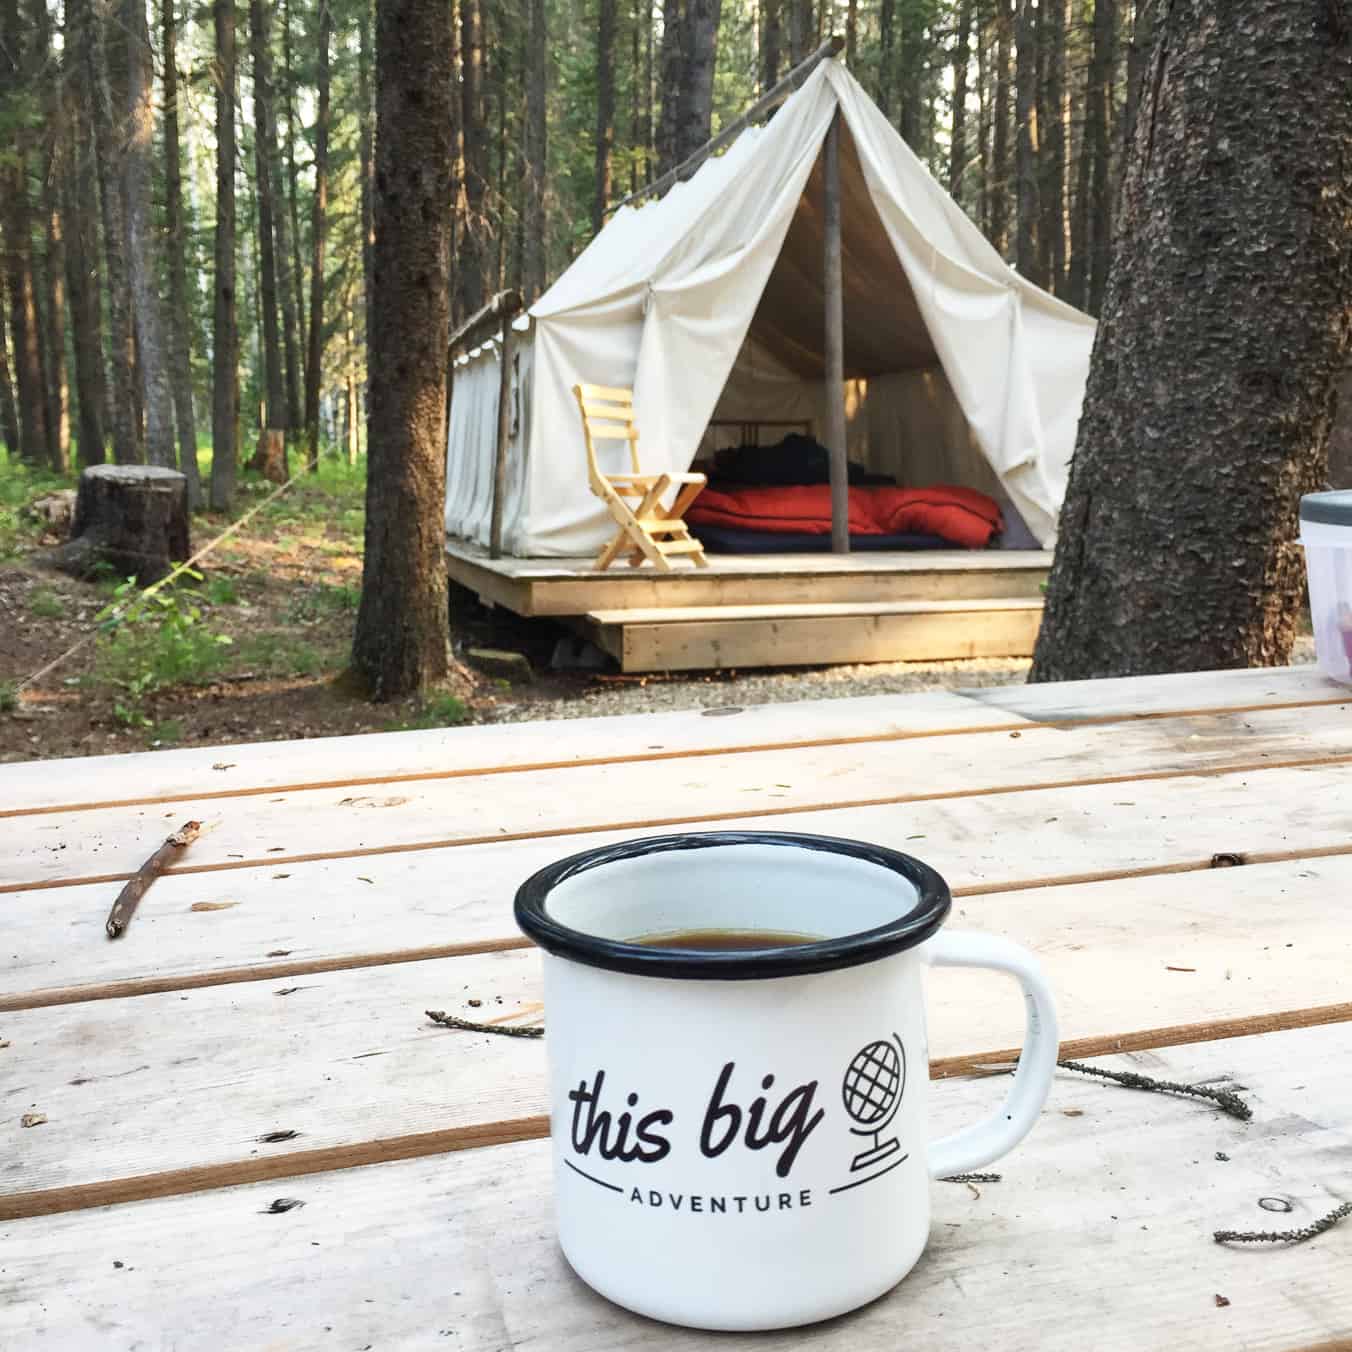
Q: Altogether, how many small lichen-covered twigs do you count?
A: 4